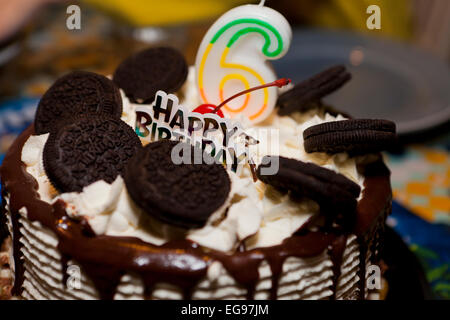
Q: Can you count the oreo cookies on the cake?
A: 7